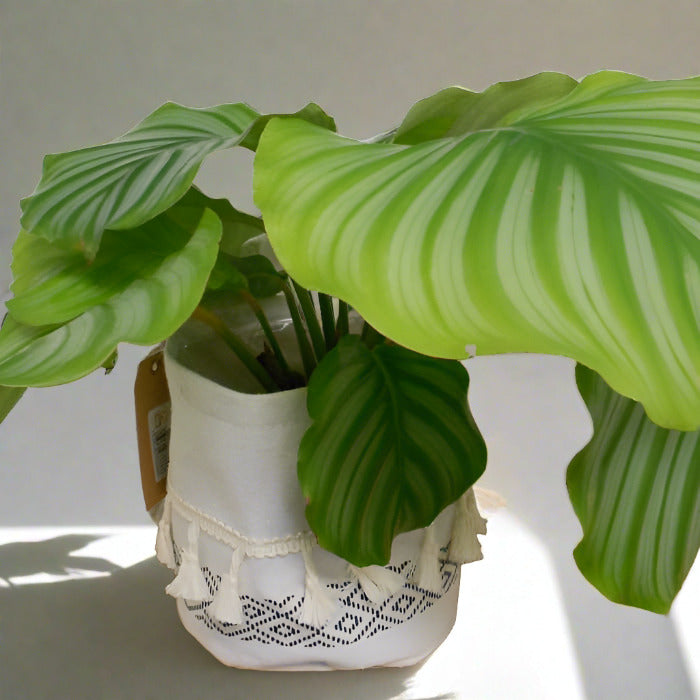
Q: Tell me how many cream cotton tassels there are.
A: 7